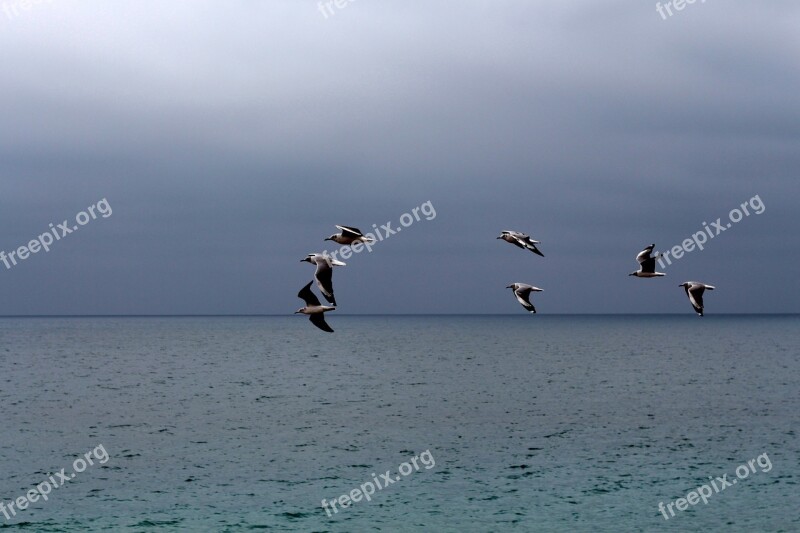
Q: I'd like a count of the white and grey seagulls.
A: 7